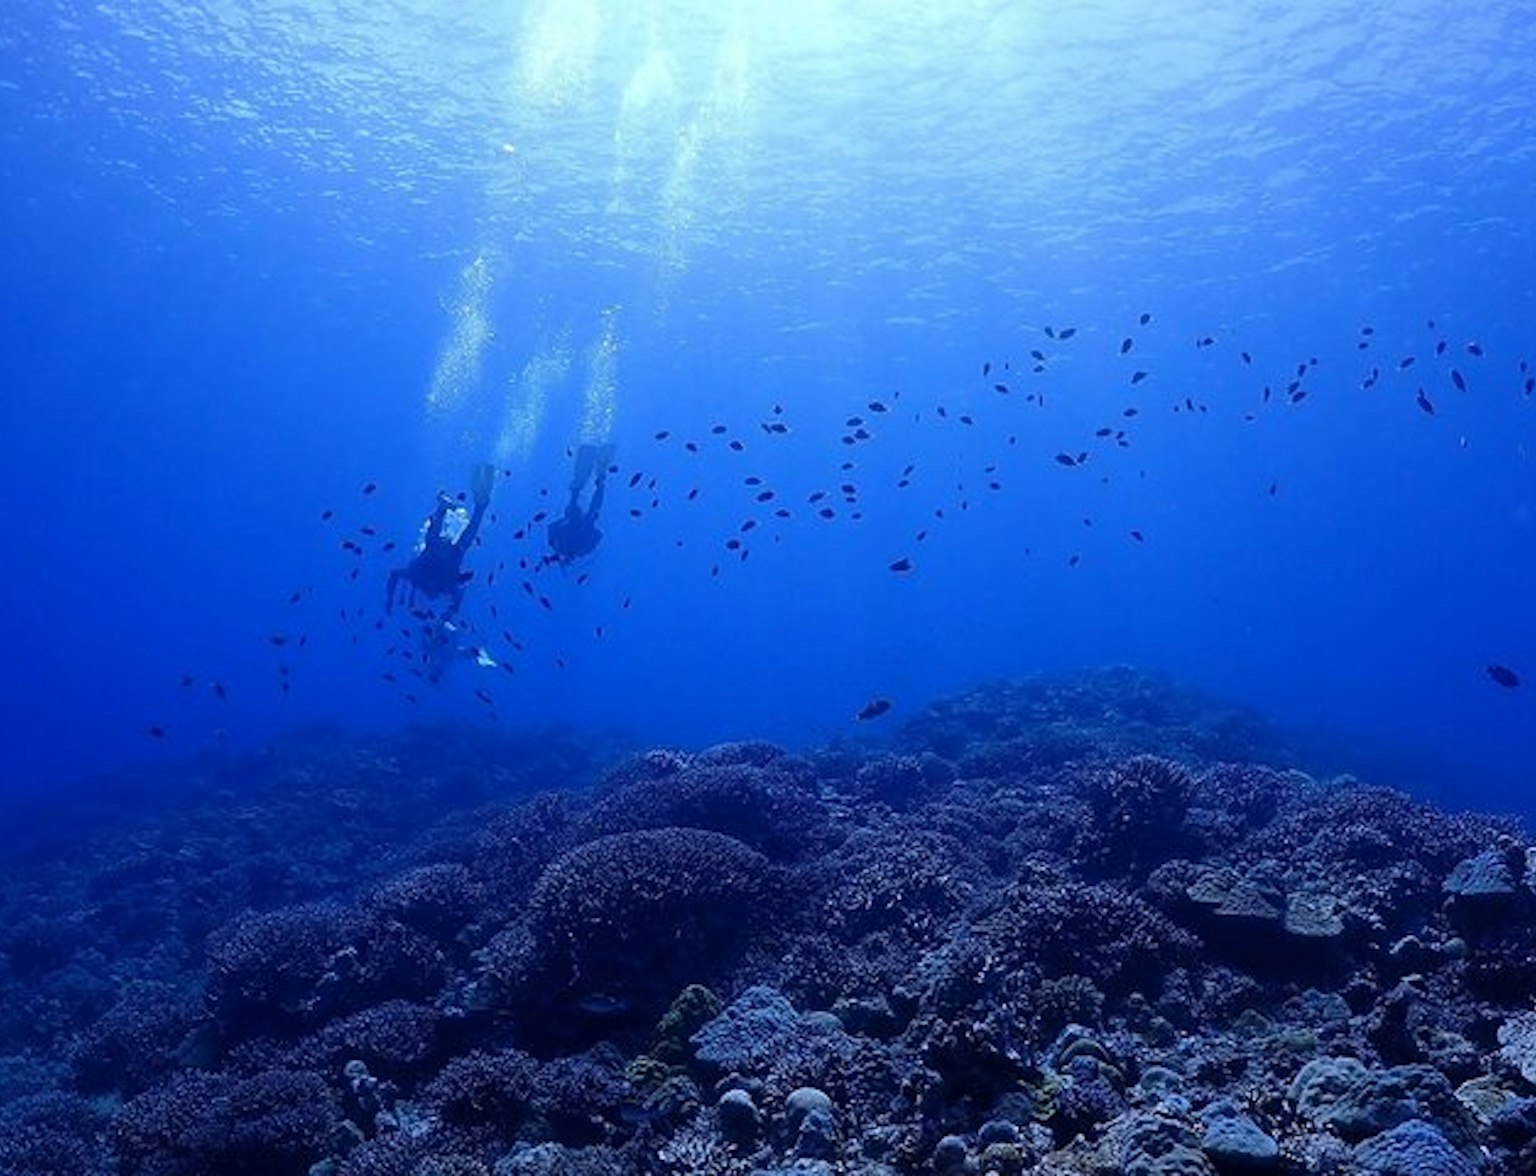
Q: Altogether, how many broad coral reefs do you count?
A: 1